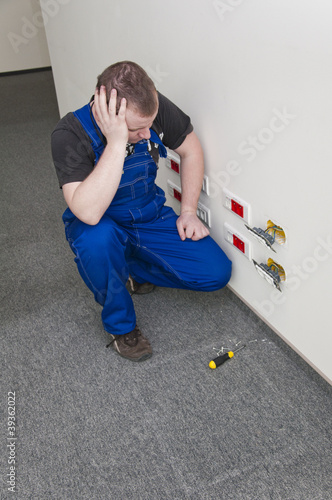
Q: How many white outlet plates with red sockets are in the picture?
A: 4